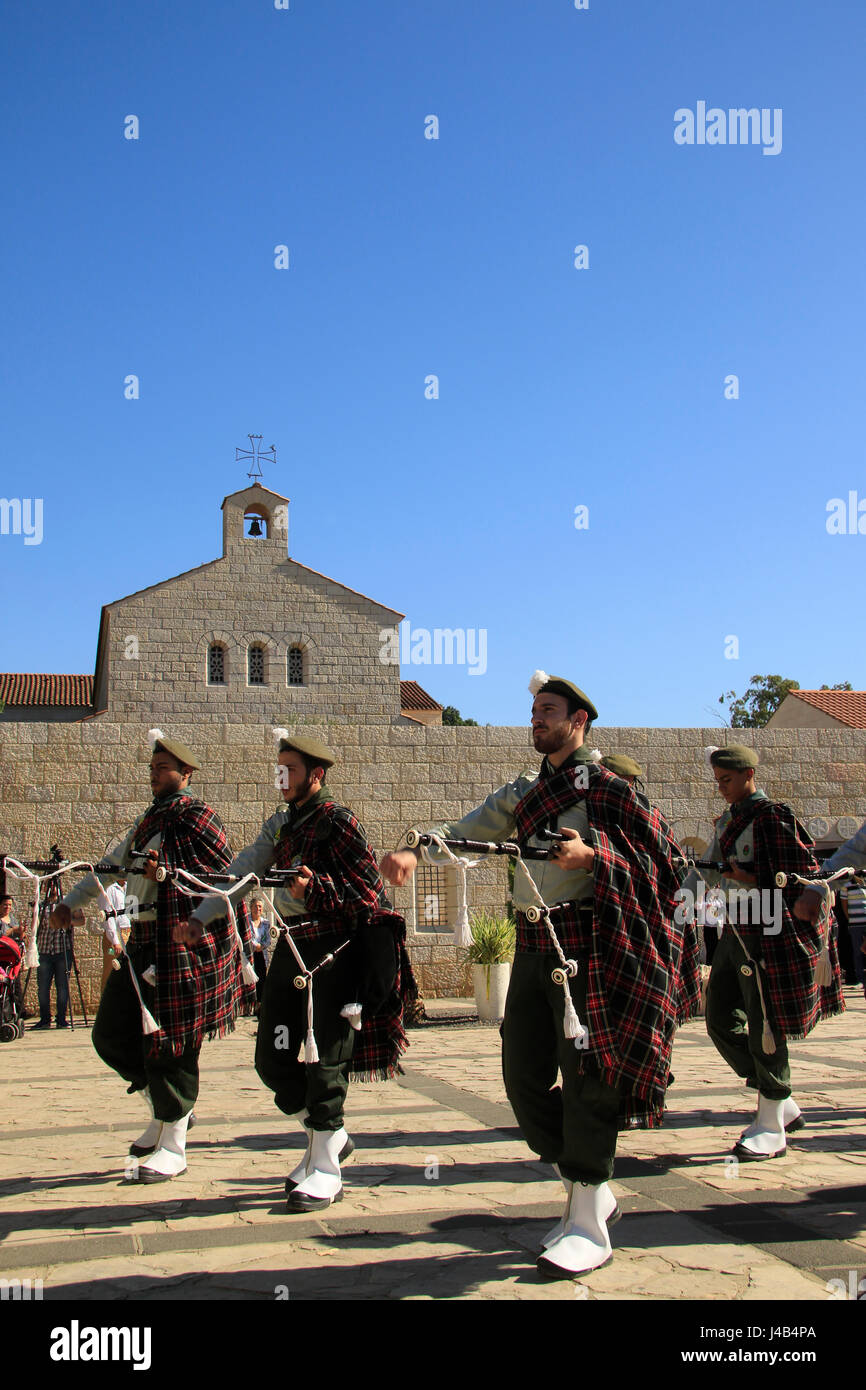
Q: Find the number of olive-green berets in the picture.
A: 5